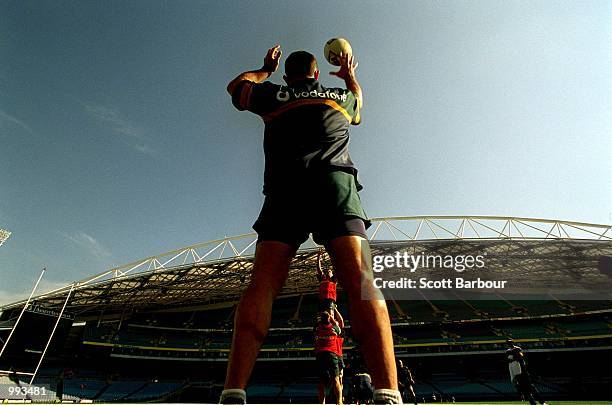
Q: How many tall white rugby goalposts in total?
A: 2